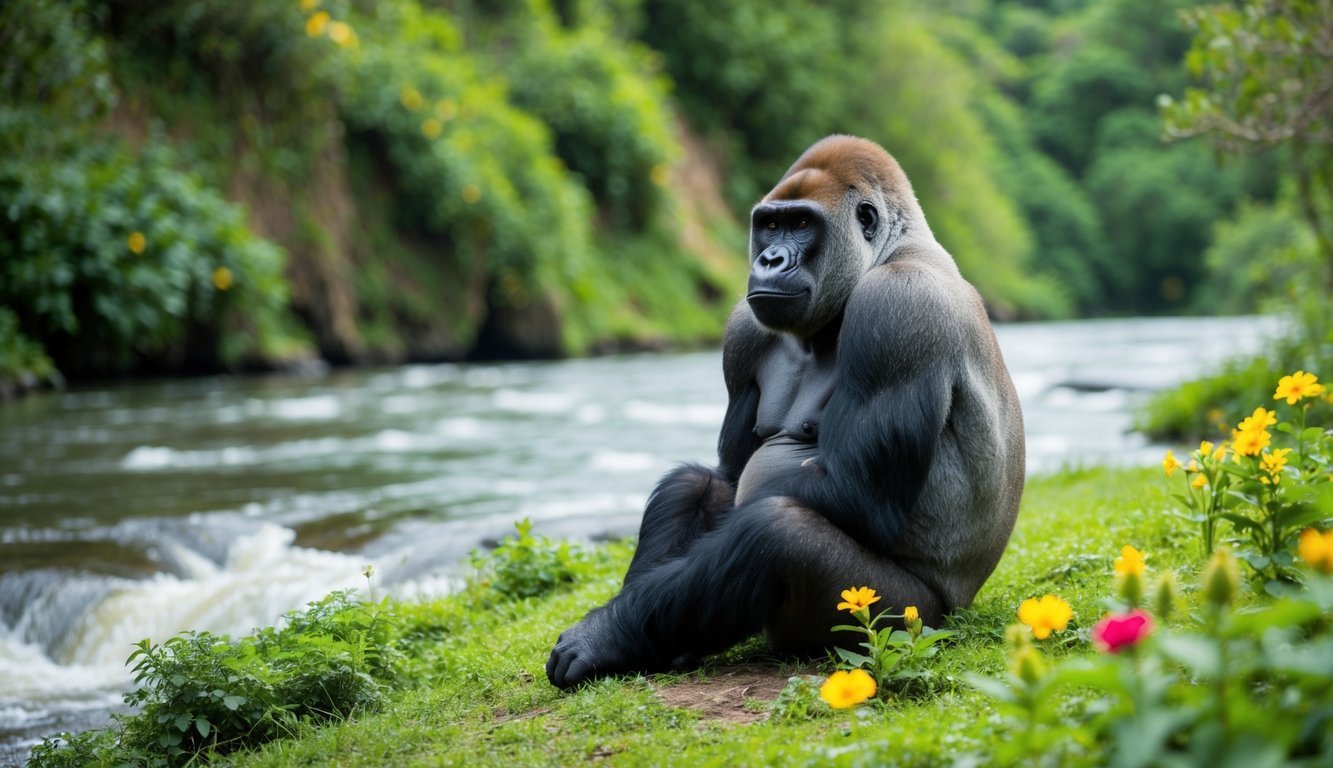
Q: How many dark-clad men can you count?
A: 0